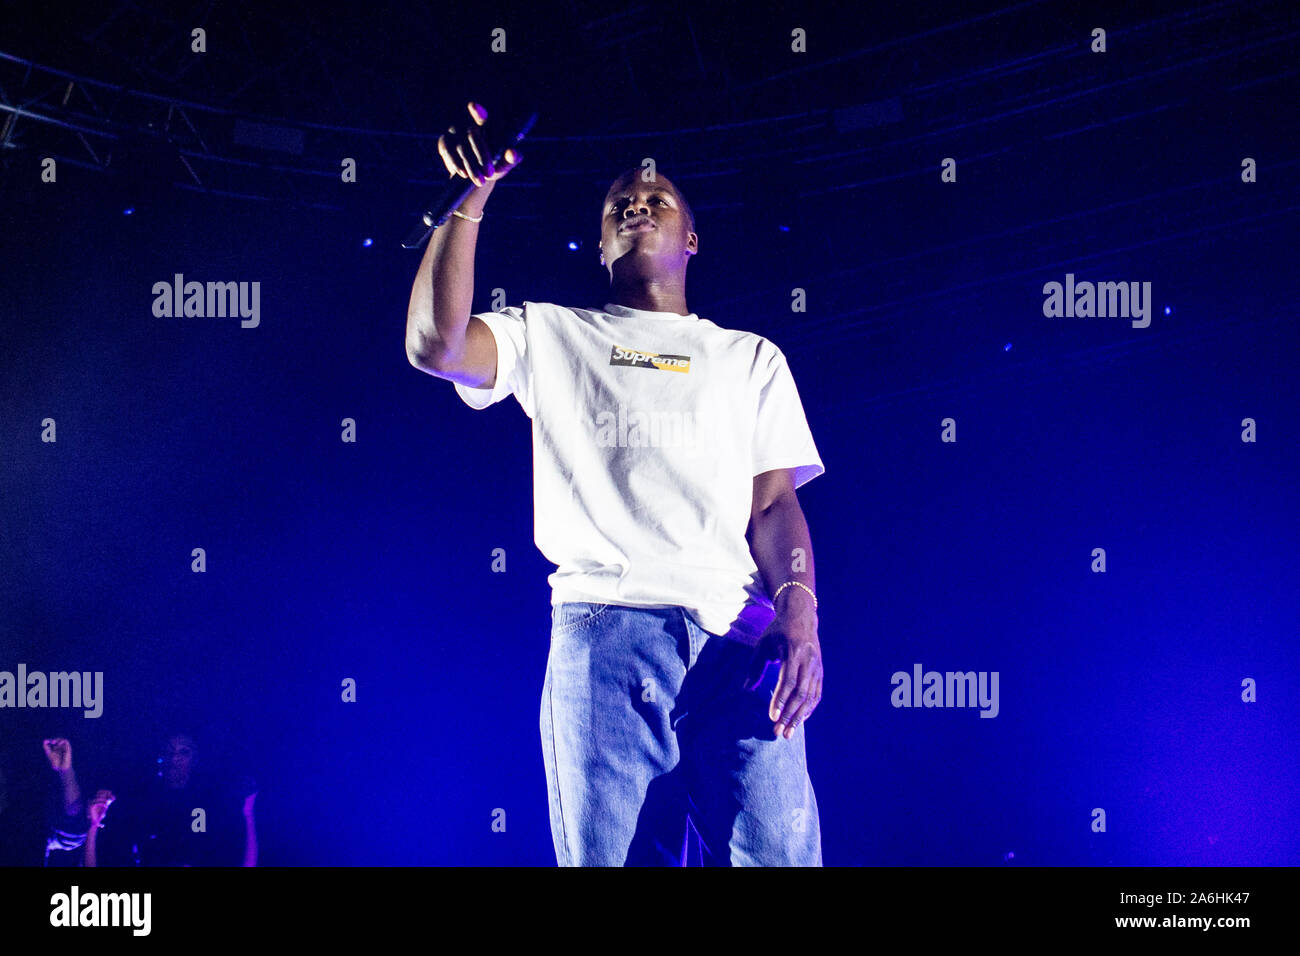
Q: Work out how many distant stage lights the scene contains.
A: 6